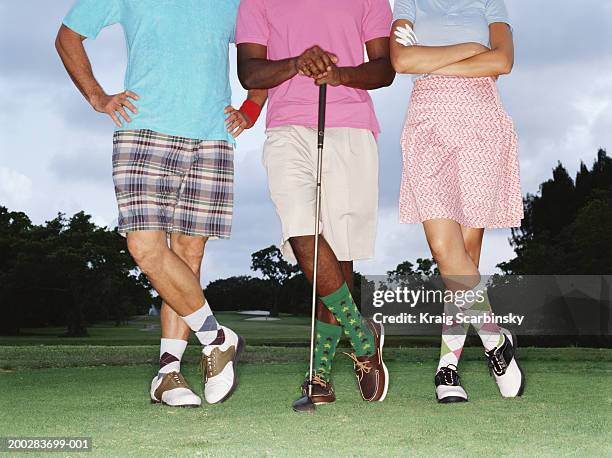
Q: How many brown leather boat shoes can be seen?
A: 2